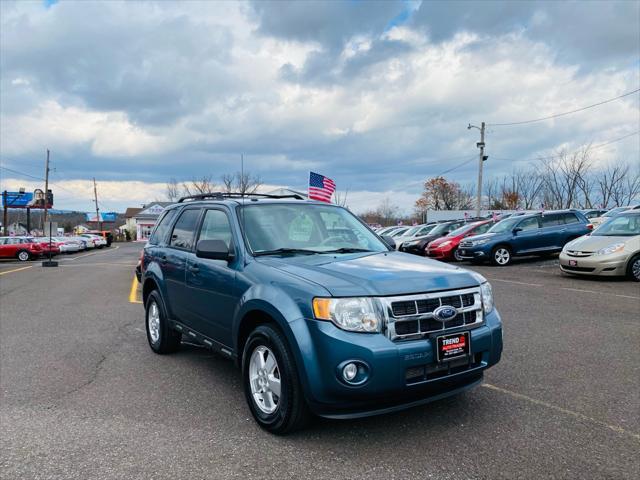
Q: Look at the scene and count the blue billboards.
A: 2